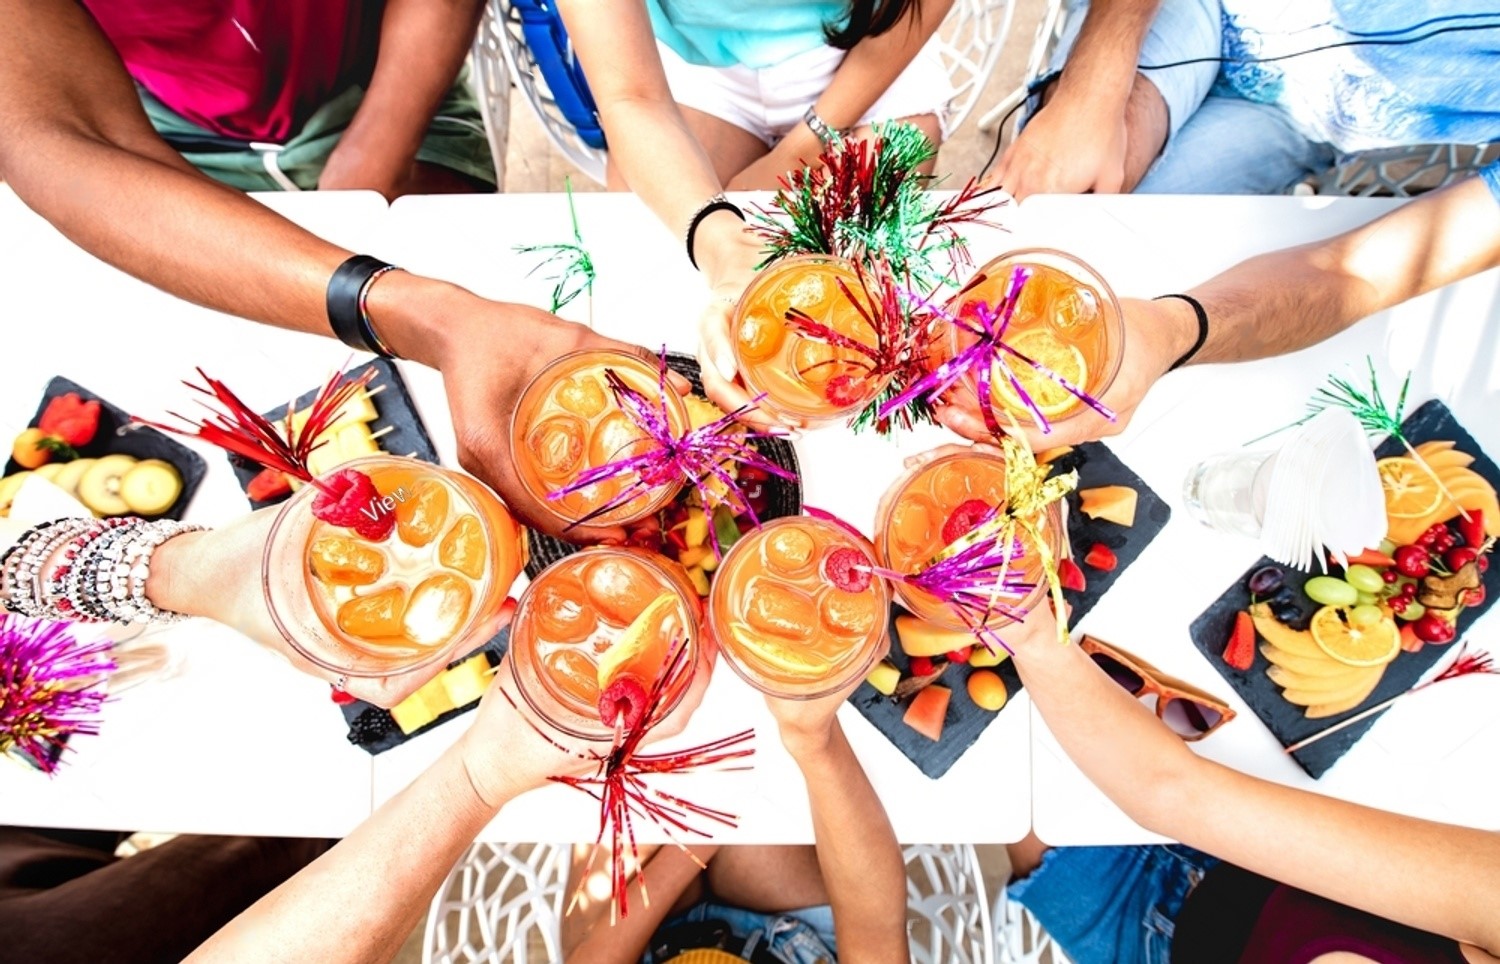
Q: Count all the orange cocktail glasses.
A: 7